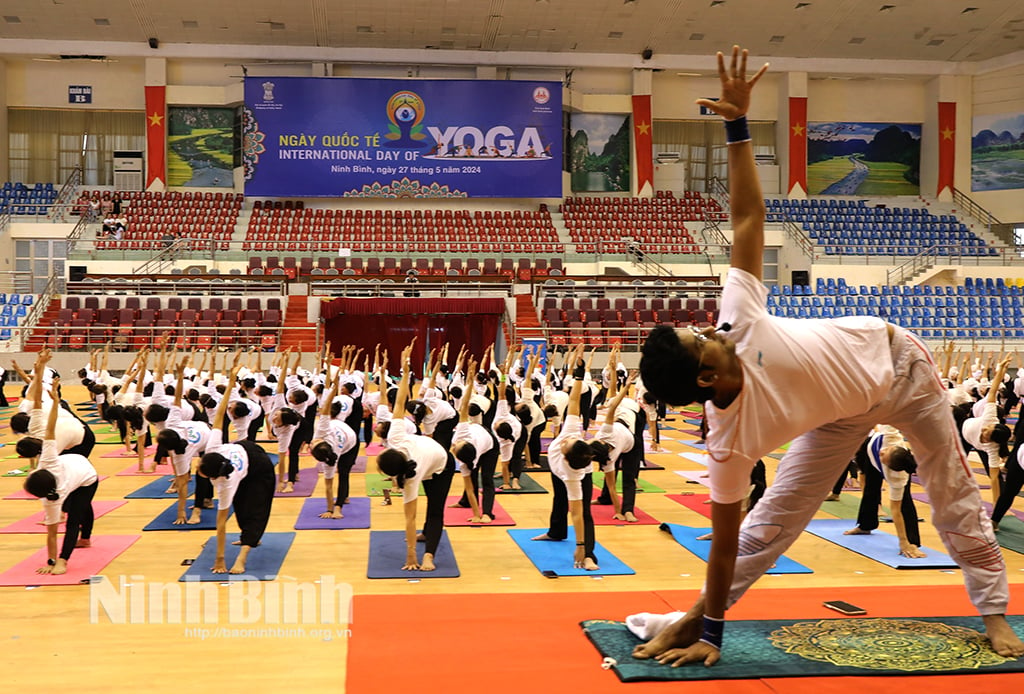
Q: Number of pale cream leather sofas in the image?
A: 0